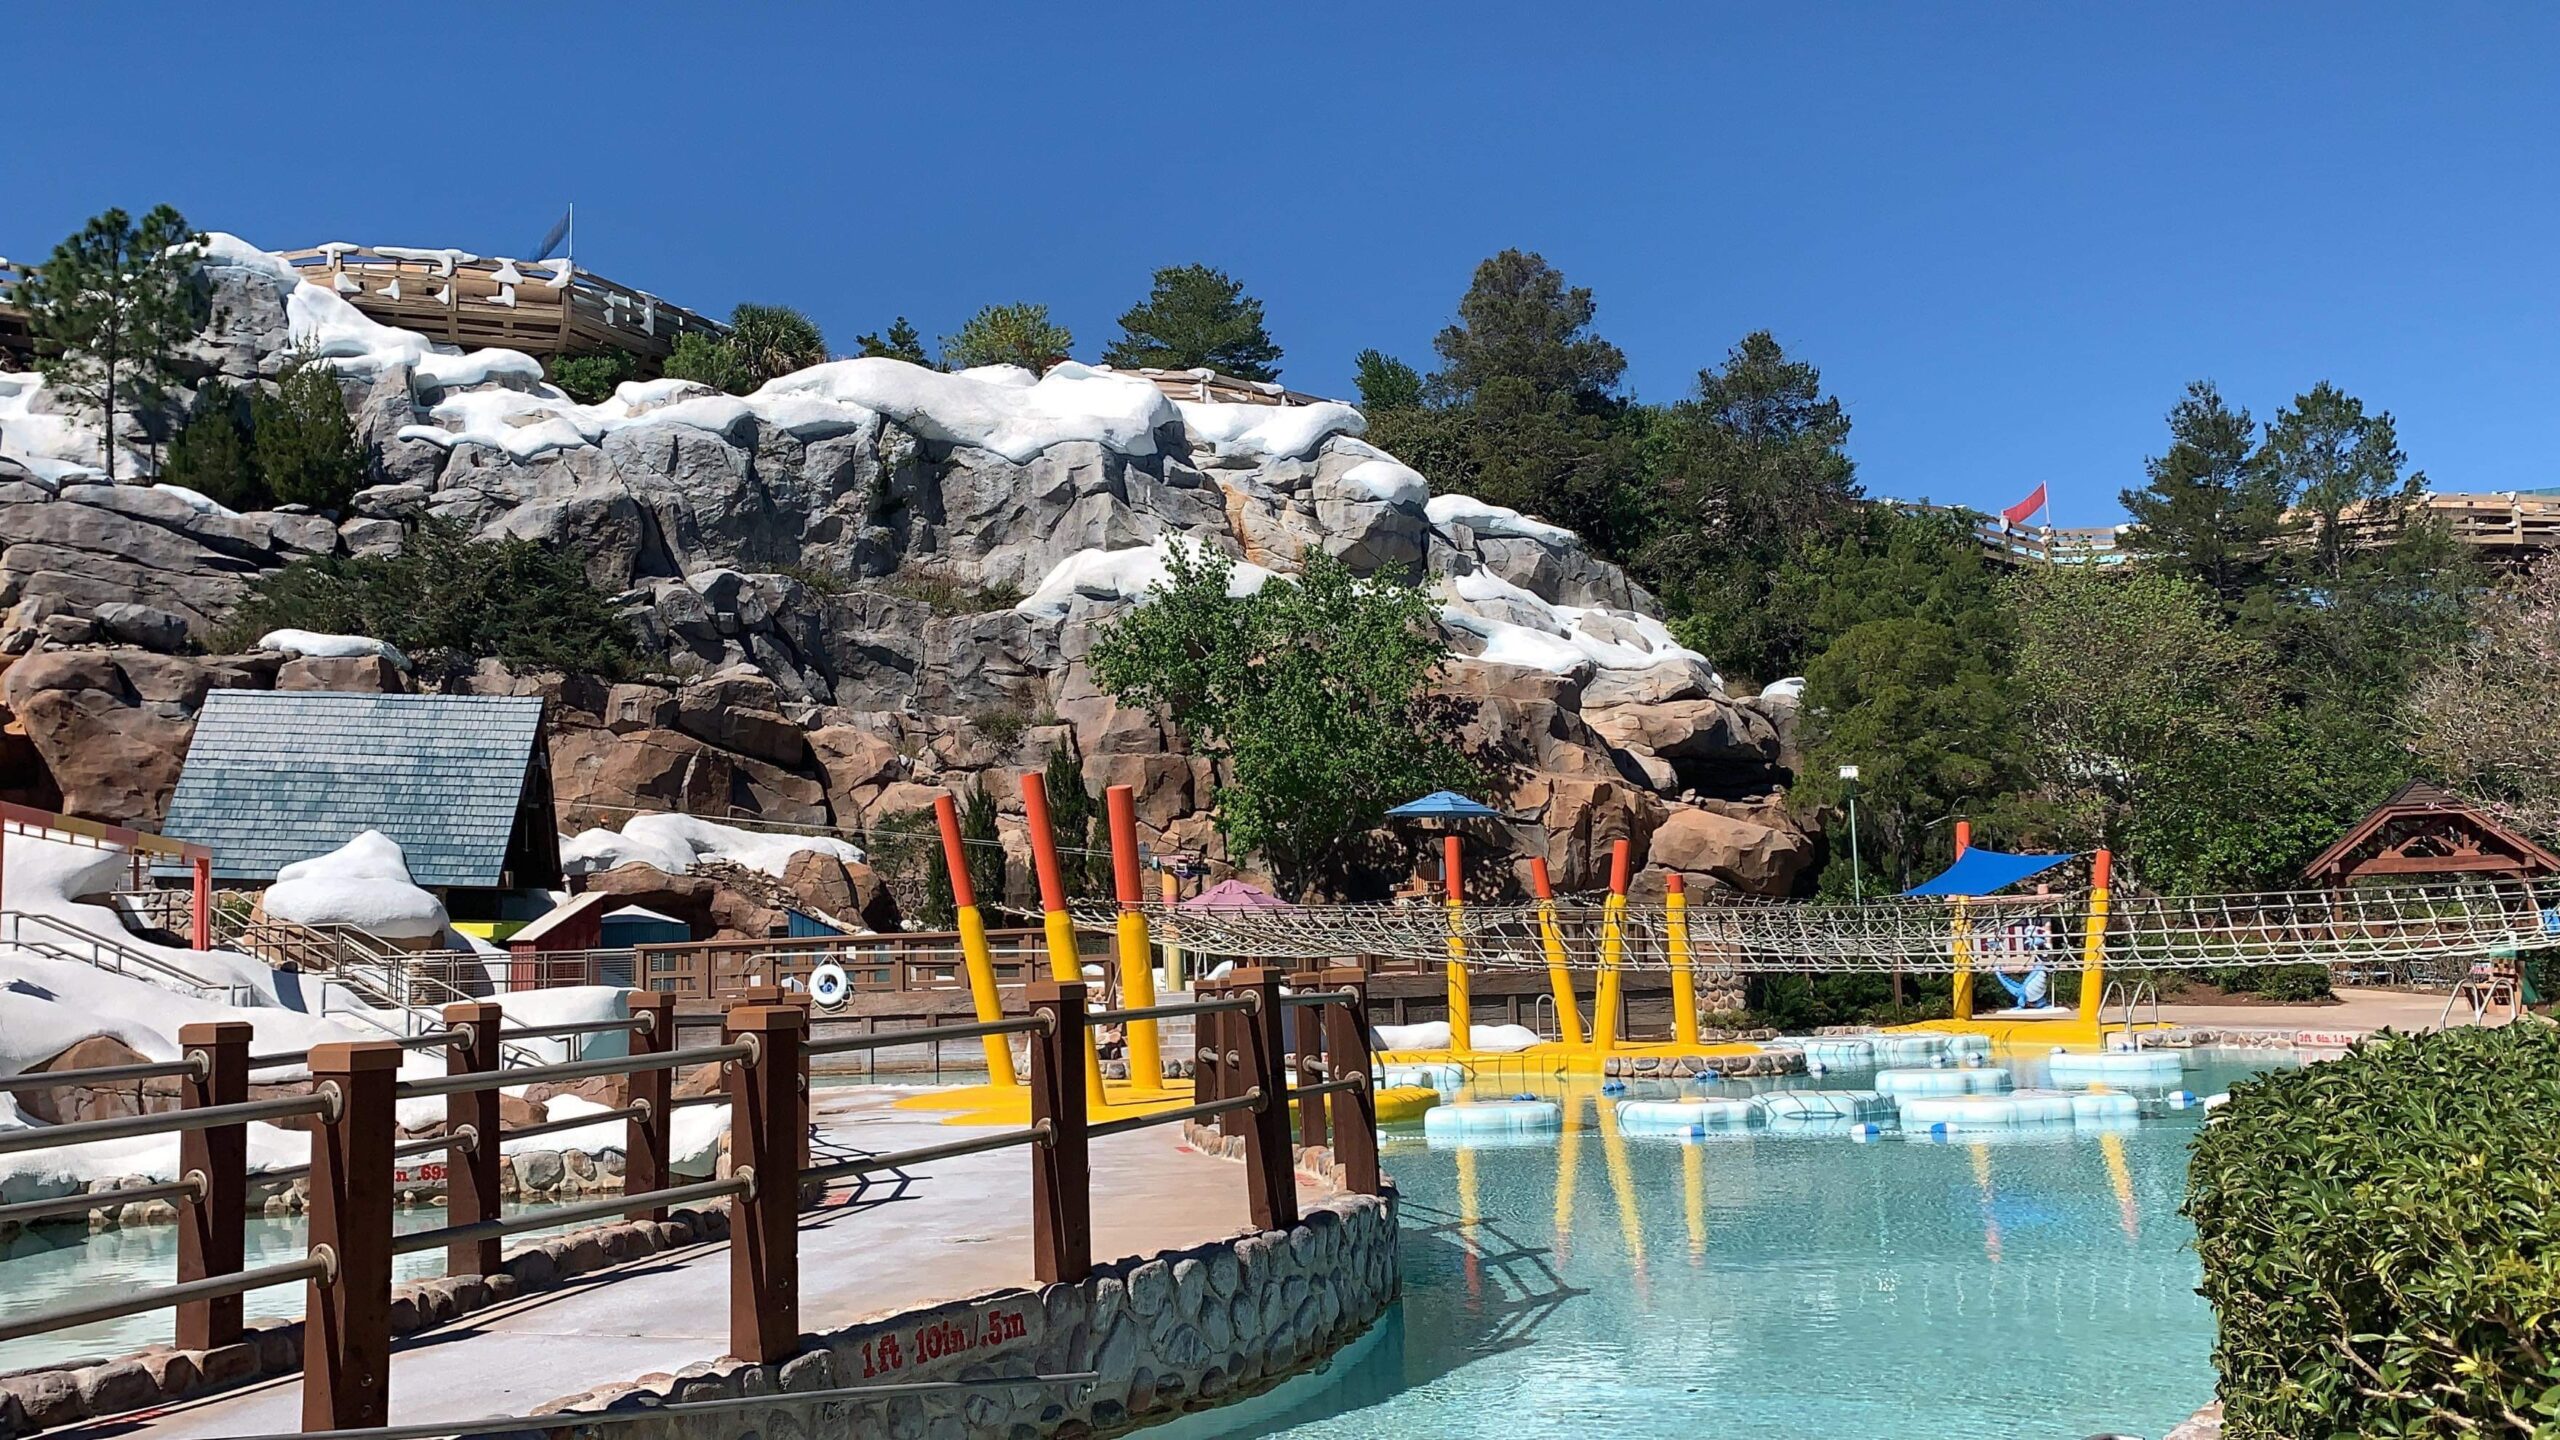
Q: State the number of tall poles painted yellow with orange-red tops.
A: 9